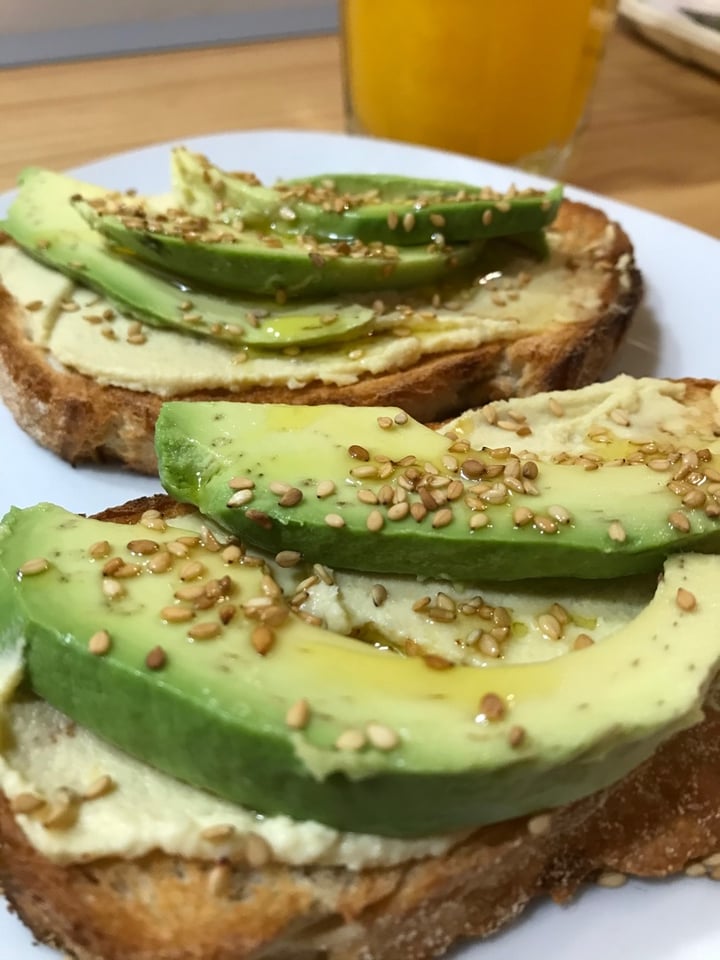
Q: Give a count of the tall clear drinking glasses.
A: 1